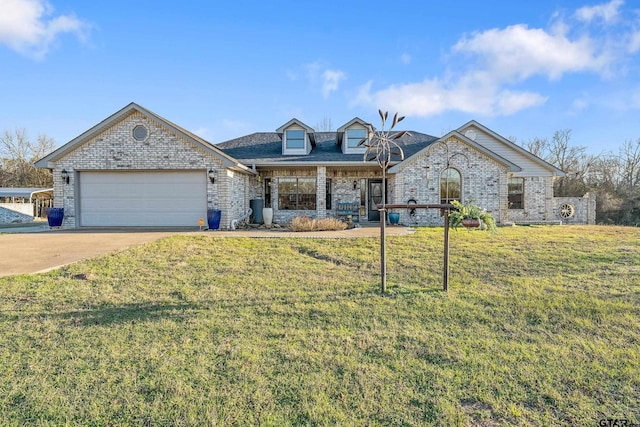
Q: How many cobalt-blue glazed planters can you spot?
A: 2